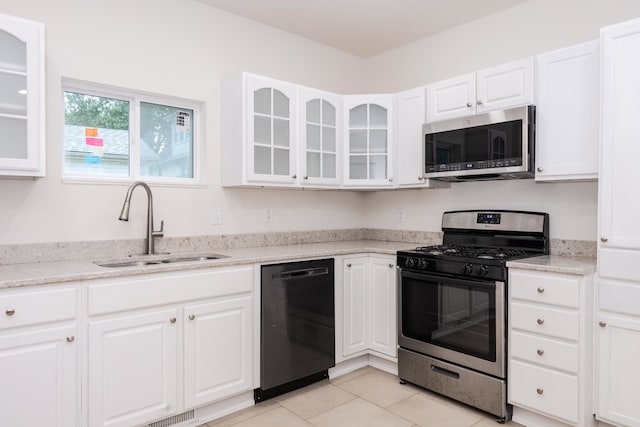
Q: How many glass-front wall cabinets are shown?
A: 4